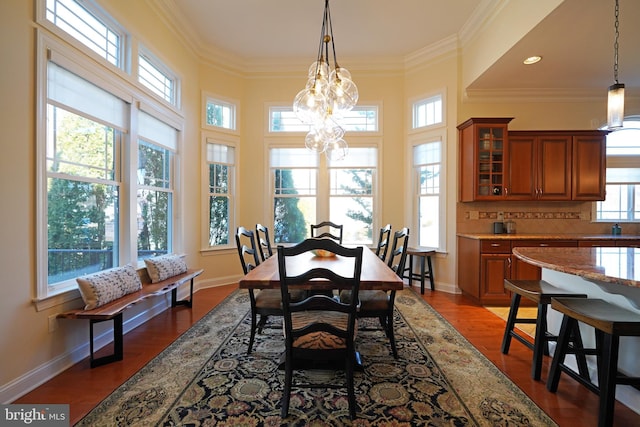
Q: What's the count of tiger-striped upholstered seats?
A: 1